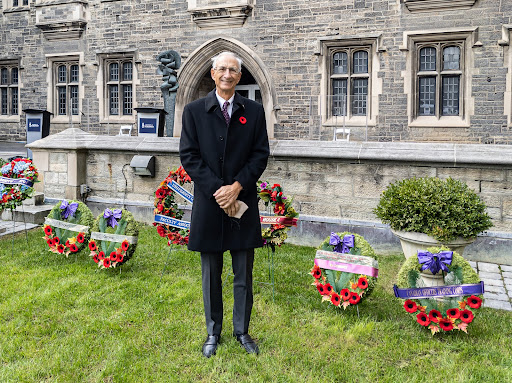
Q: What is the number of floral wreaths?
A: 7